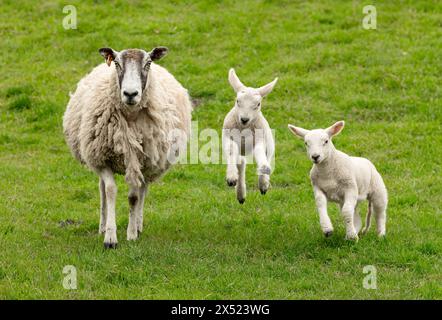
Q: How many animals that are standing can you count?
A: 2